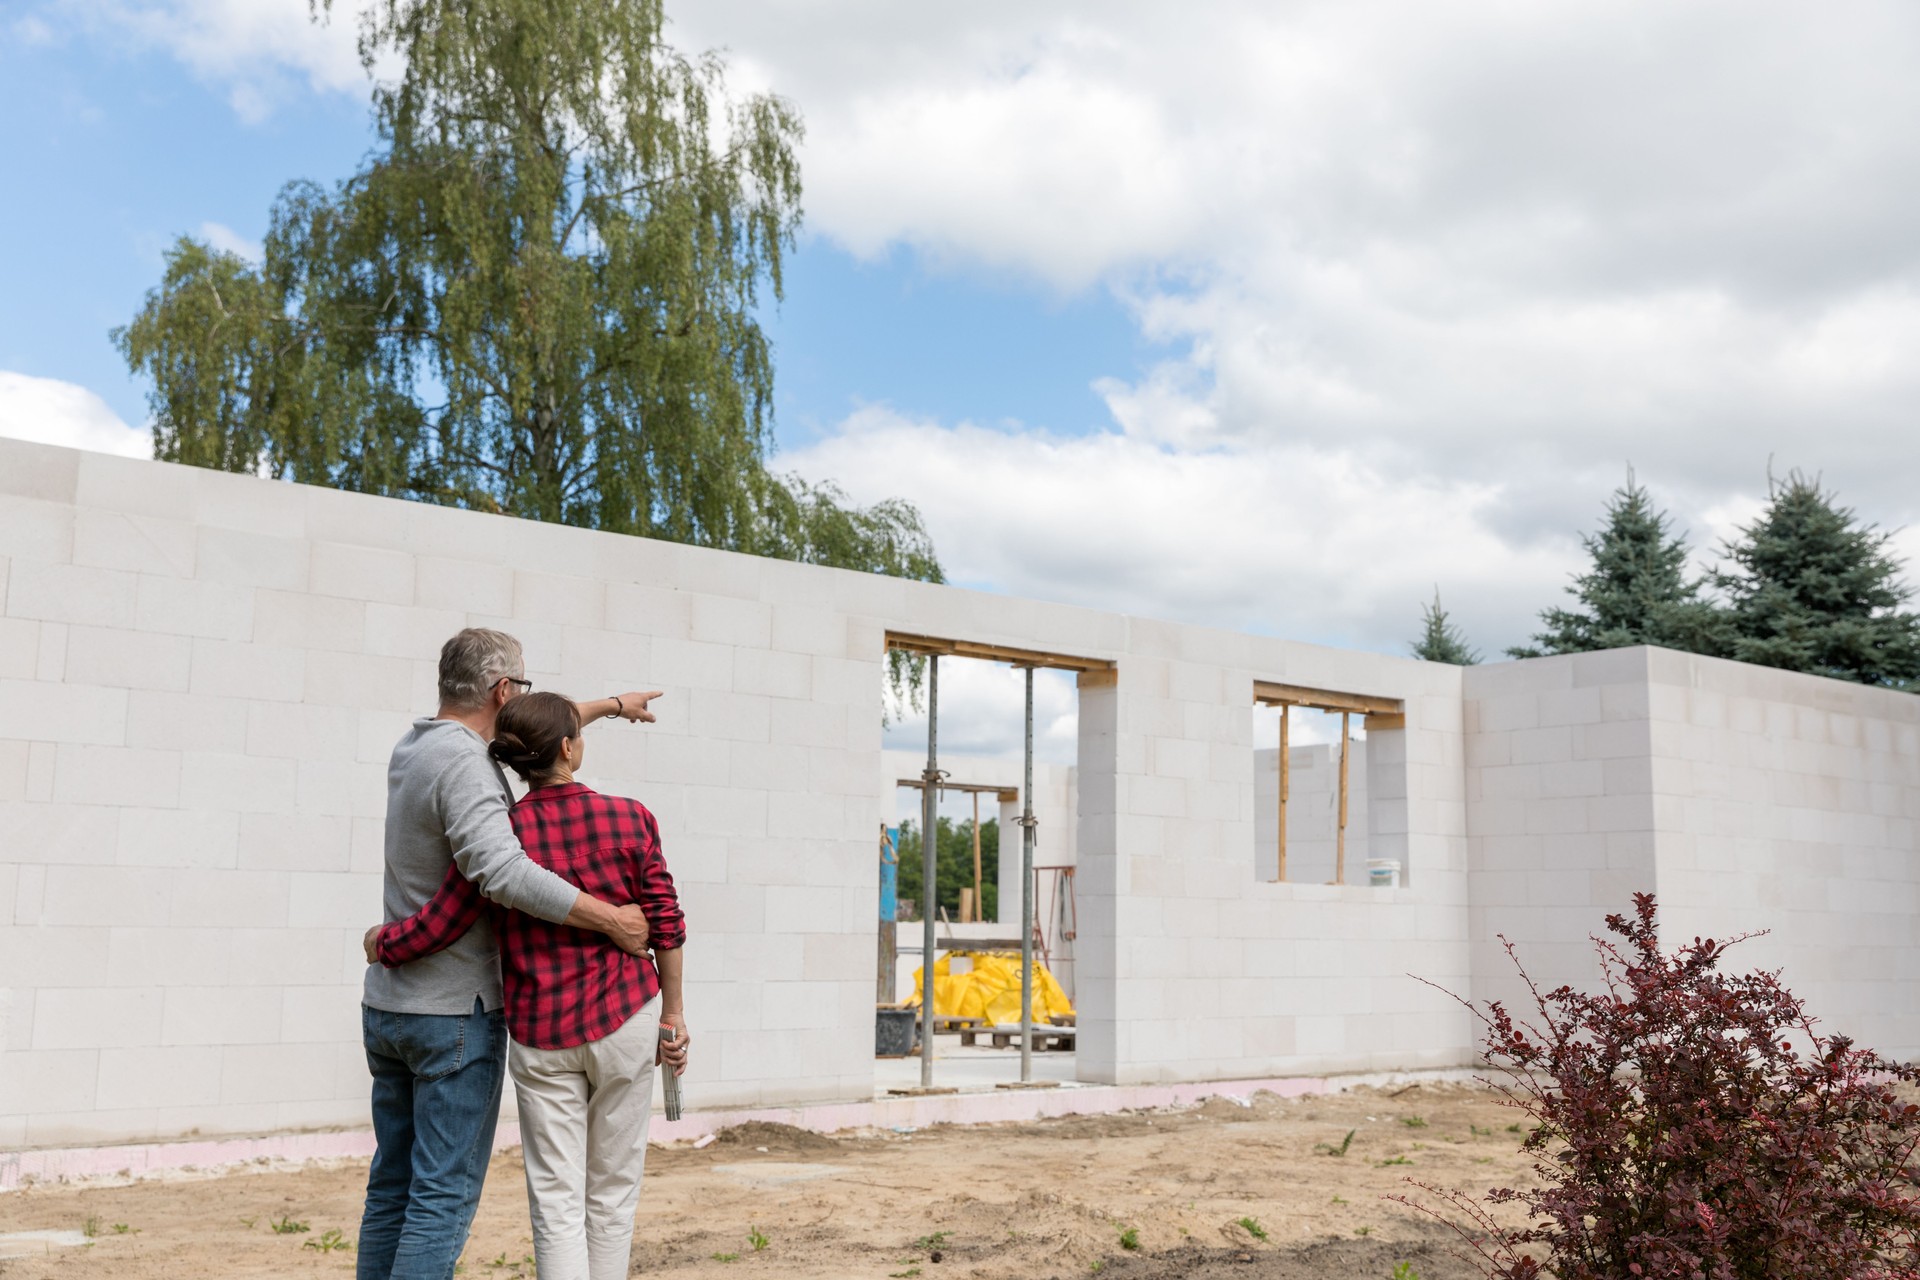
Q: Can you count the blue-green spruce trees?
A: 3